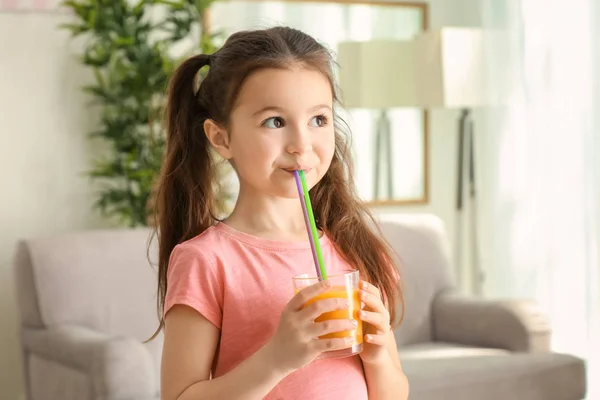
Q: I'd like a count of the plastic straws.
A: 2